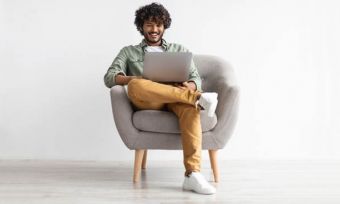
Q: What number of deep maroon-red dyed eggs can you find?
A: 0